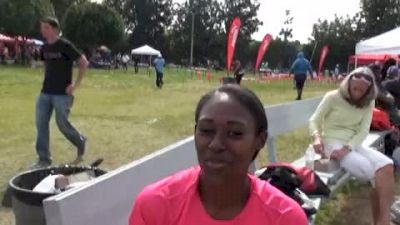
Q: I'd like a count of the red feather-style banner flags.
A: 3